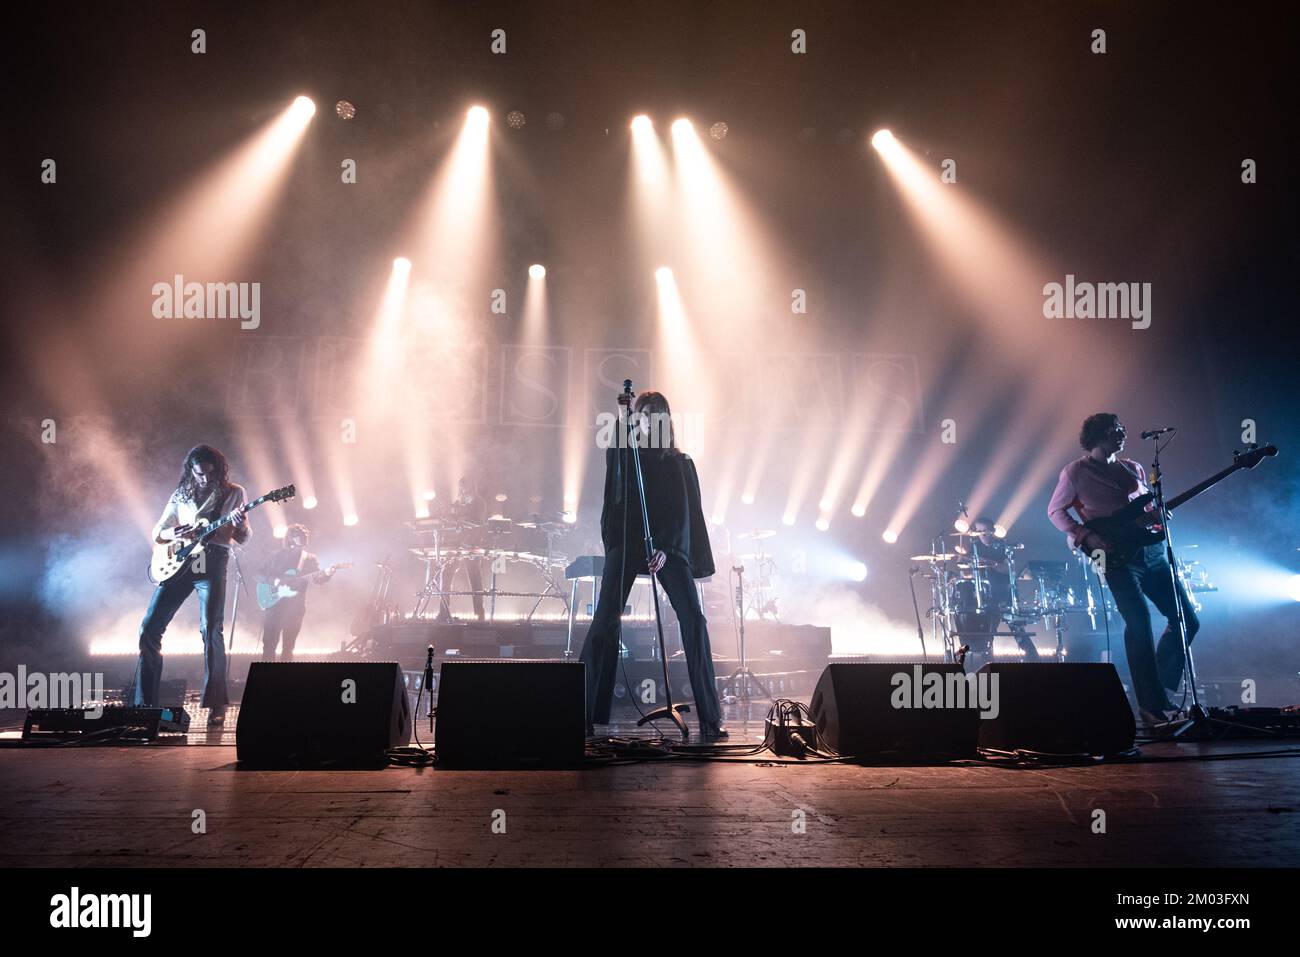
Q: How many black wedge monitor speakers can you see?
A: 4